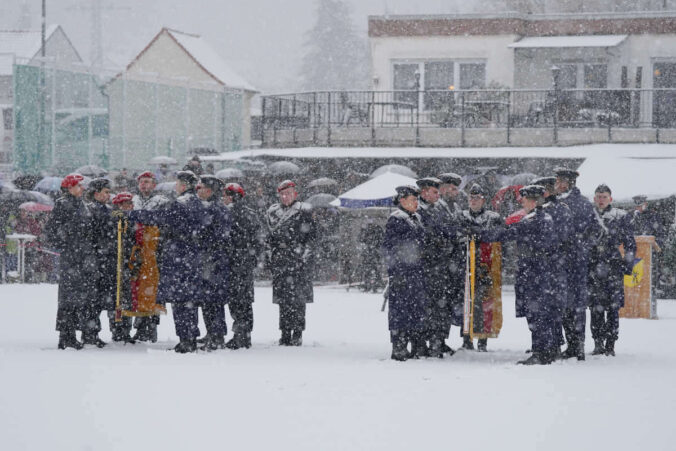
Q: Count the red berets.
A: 5